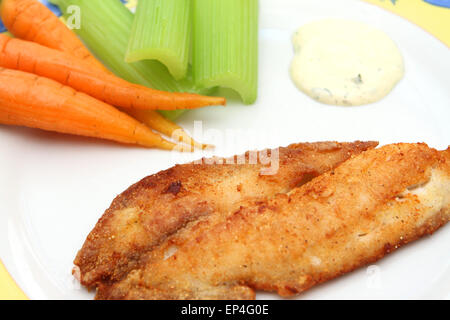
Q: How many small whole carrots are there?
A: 3